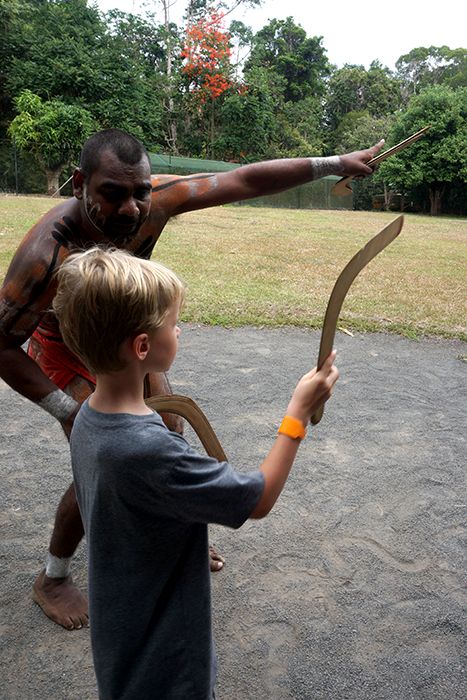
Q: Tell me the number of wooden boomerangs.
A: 3